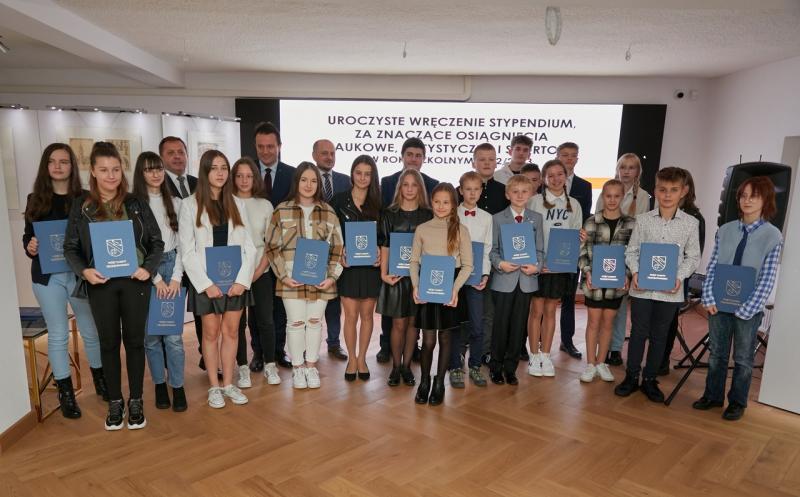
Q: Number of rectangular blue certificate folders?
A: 14